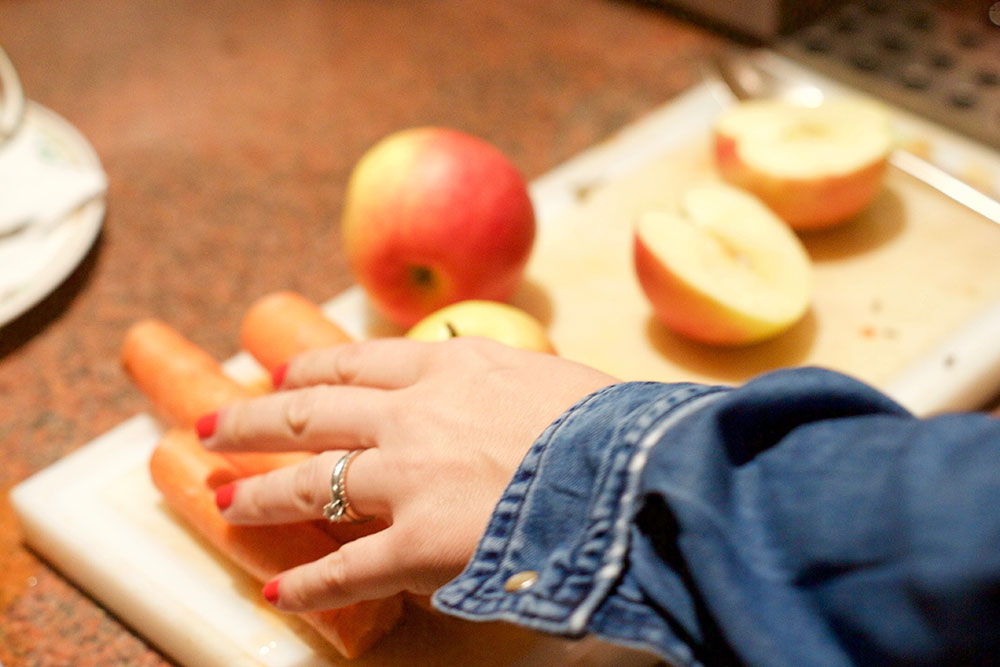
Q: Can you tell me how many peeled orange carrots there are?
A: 3